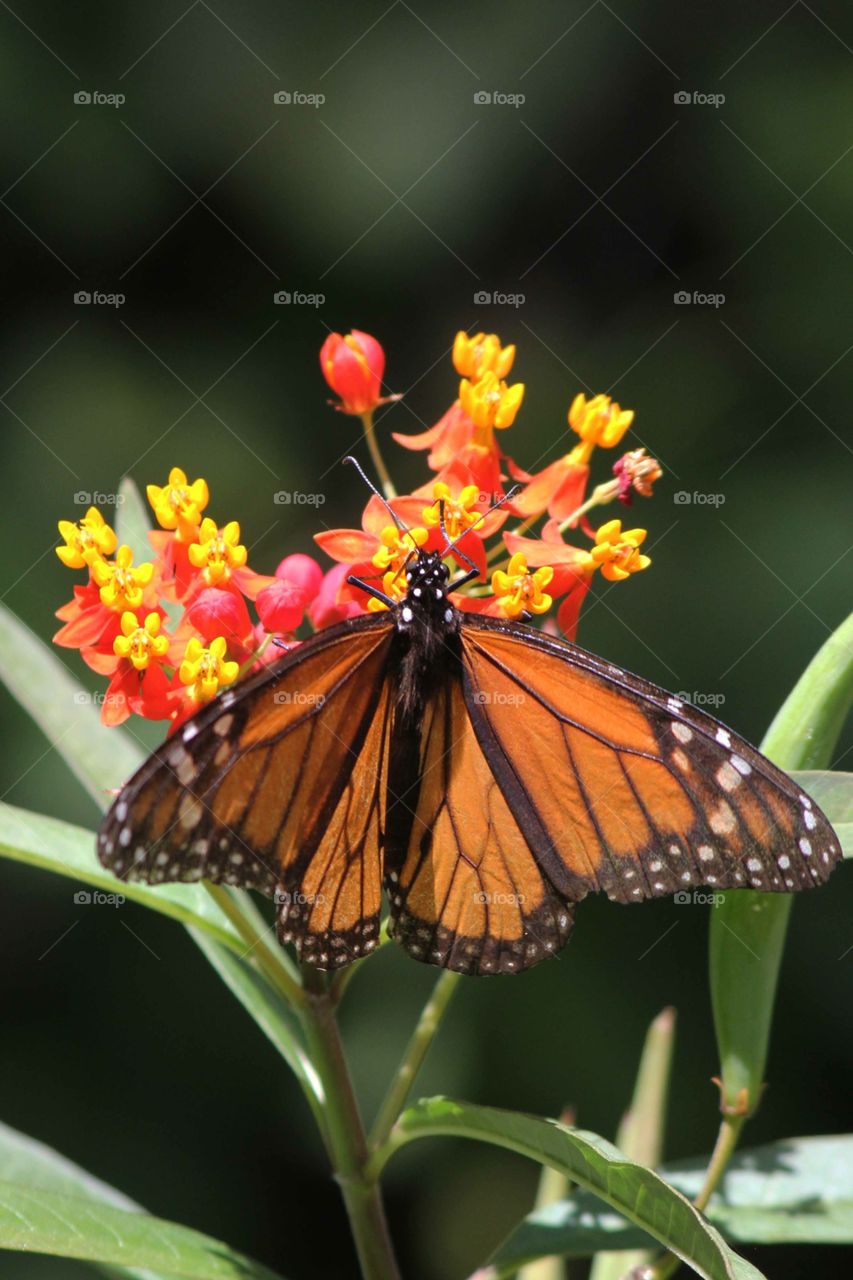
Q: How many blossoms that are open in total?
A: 14